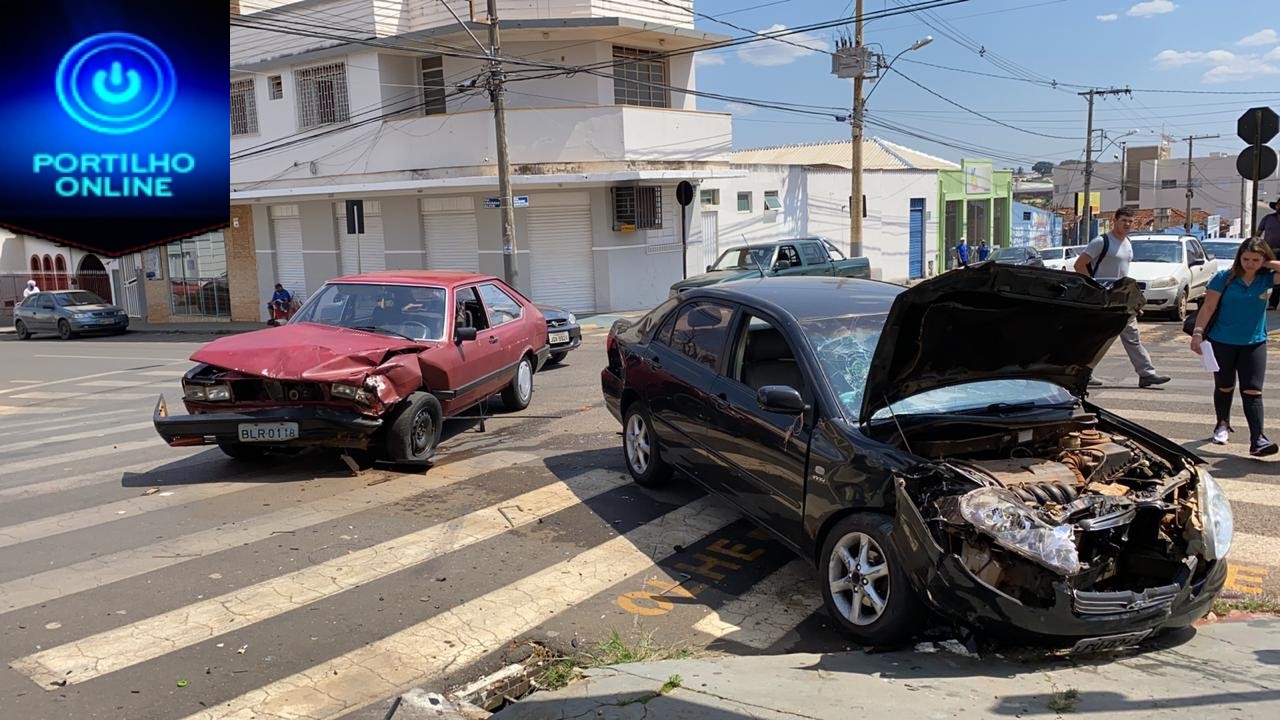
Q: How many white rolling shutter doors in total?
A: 4